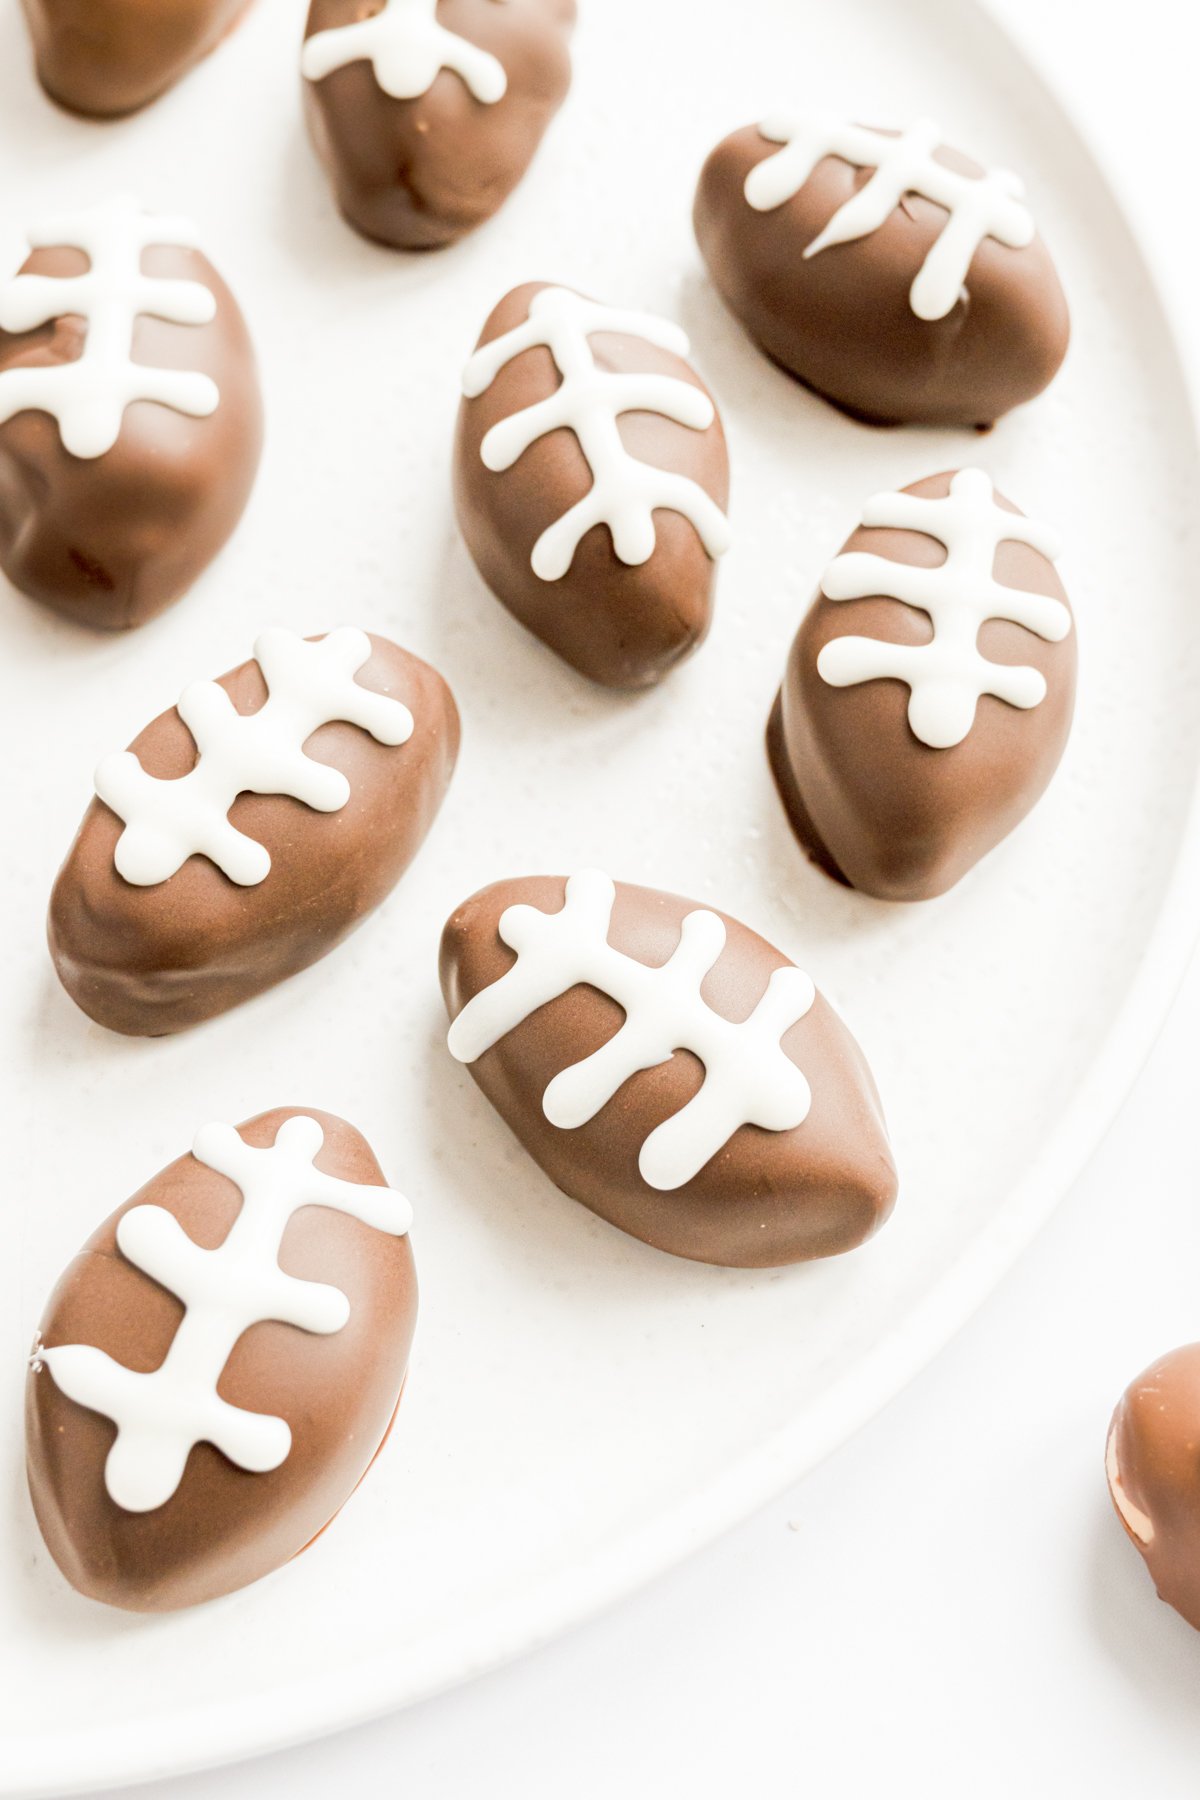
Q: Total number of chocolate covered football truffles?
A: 10